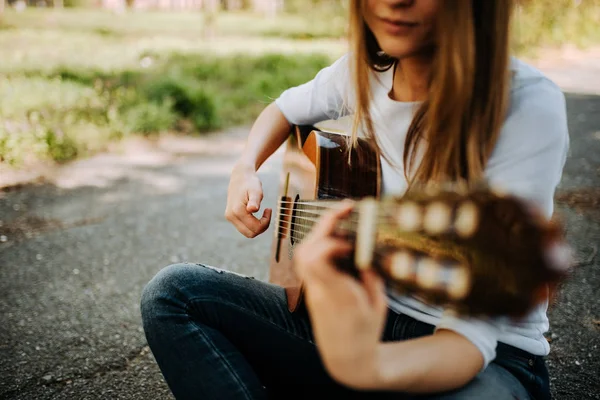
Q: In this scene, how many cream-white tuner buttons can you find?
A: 6